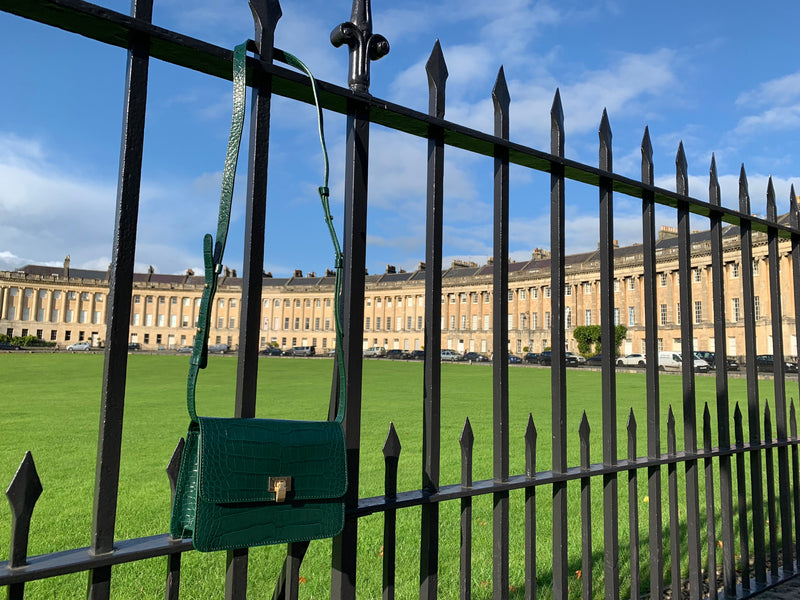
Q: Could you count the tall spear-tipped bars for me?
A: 11